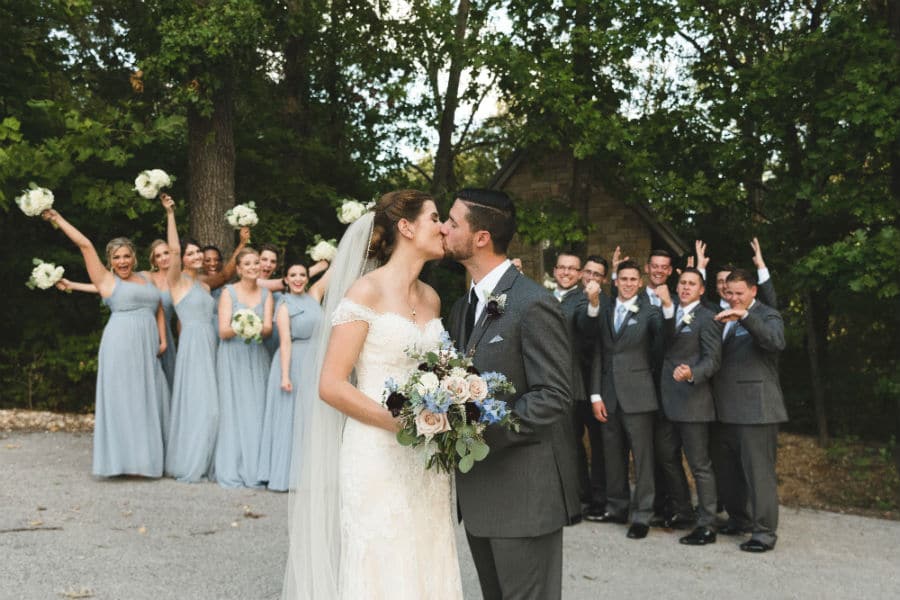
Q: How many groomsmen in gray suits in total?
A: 7